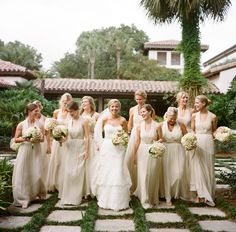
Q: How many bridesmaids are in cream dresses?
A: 10